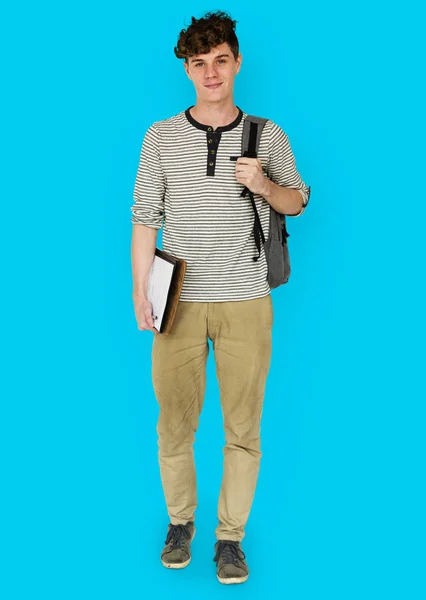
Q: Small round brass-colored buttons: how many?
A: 4